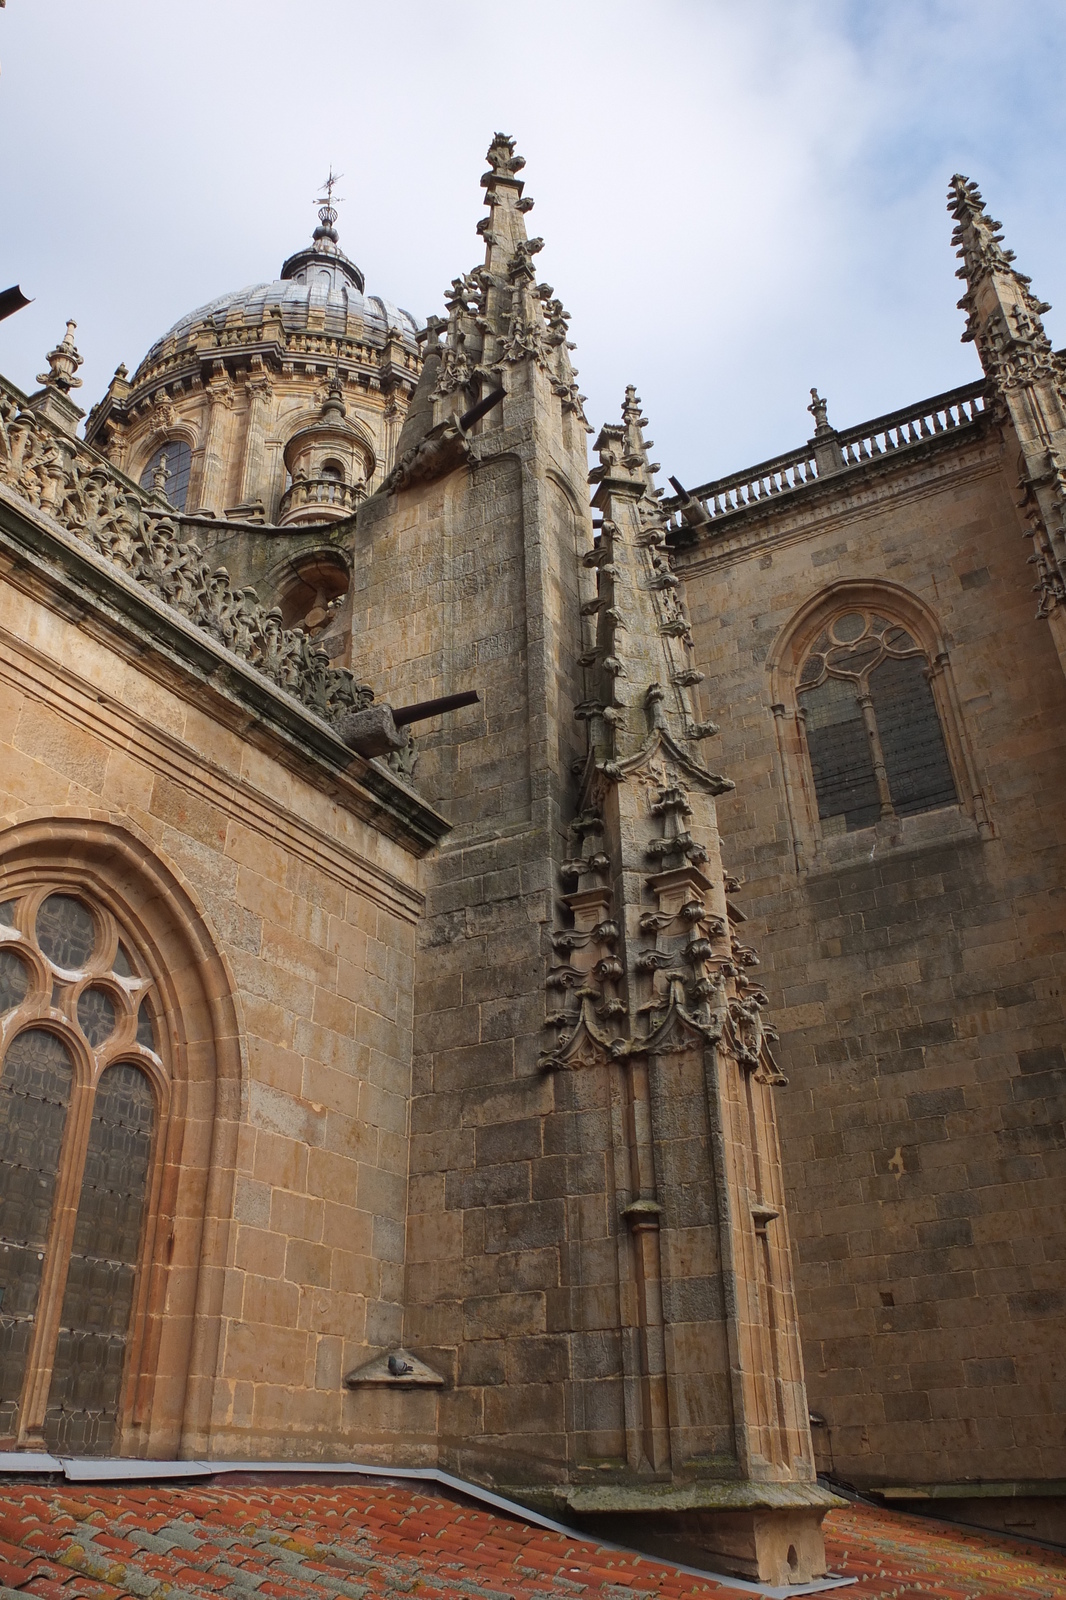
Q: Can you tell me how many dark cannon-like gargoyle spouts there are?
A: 4